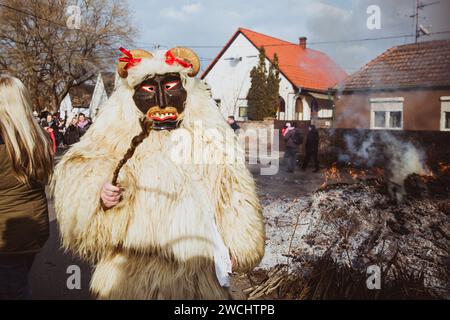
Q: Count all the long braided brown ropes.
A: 1